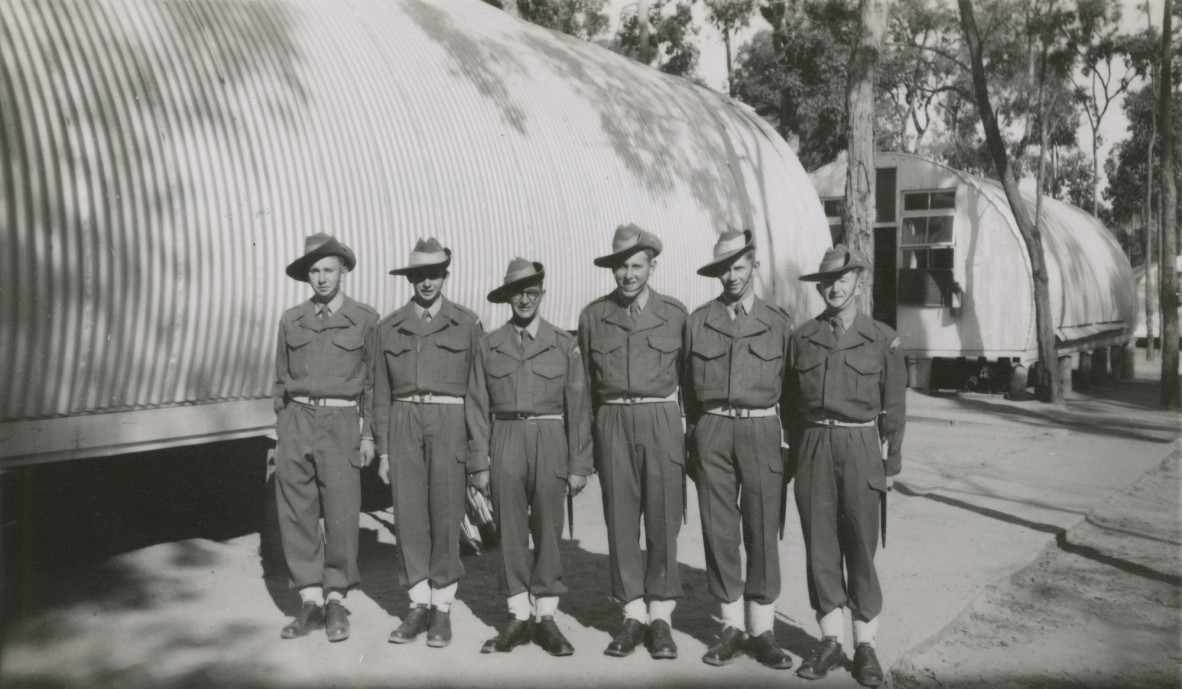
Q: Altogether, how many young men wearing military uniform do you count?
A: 6